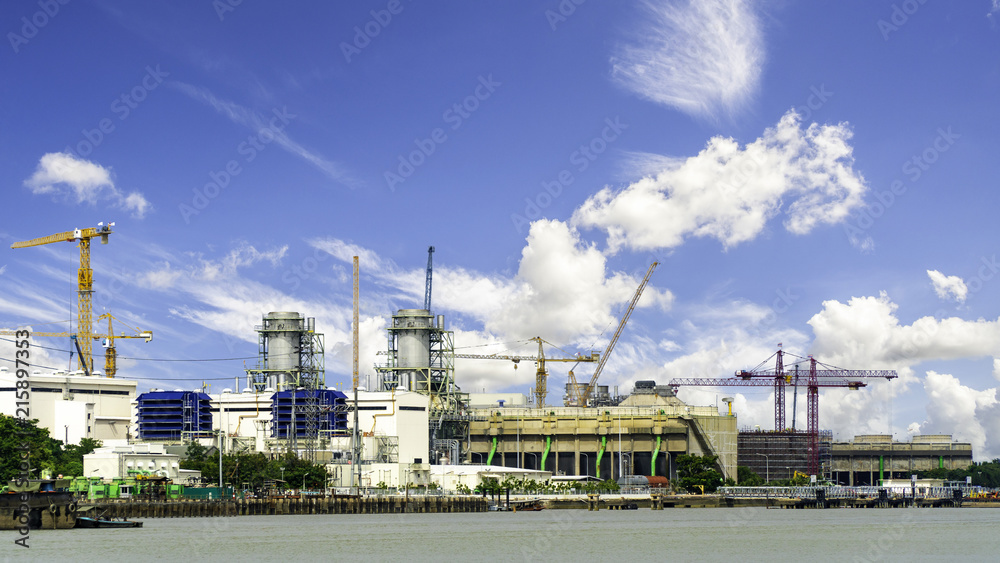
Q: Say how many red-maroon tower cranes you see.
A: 2